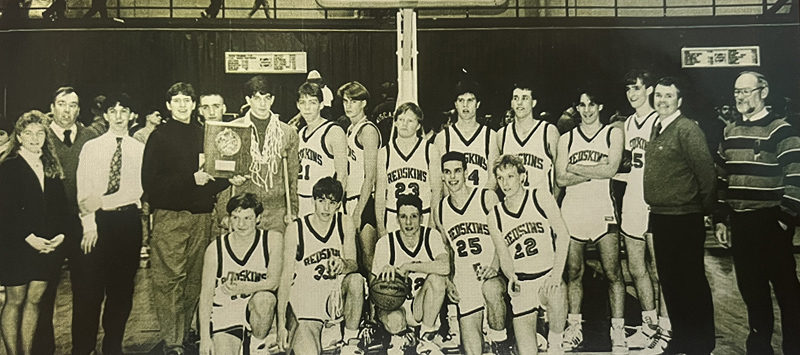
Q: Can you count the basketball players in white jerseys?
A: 12